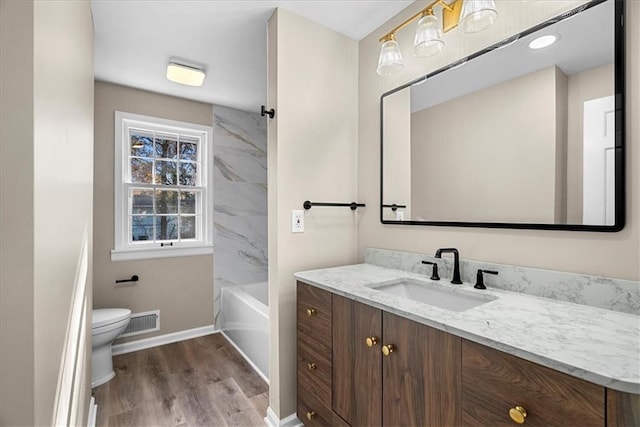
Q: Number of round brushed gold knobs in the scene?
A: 6